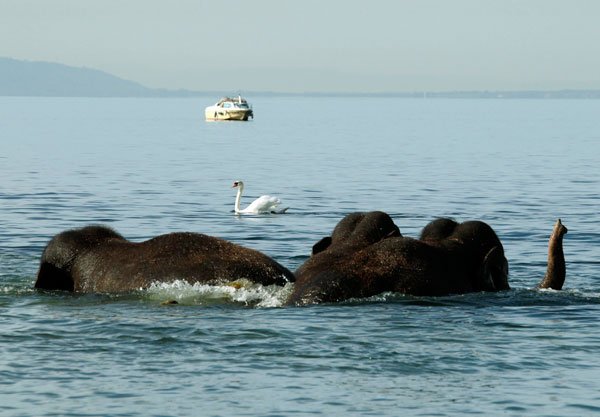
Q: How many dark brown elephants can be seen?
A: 3